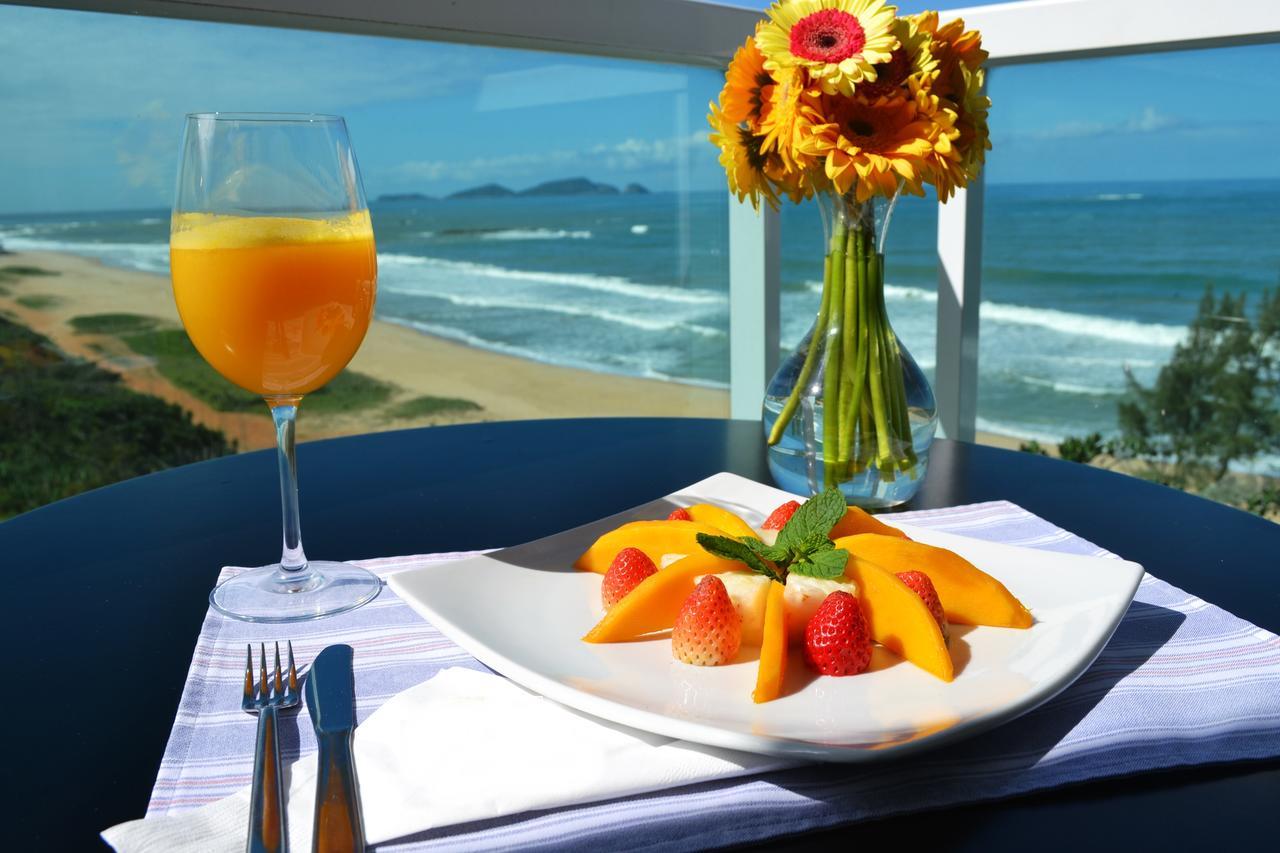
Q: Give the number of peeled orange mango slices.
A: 7